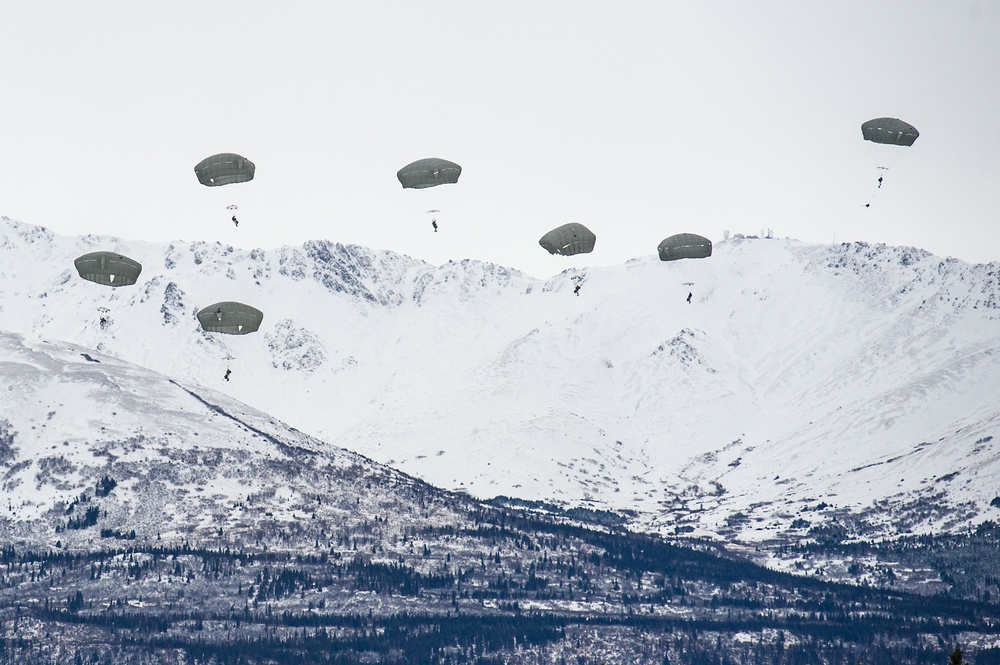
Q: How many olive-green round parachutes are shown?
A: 7